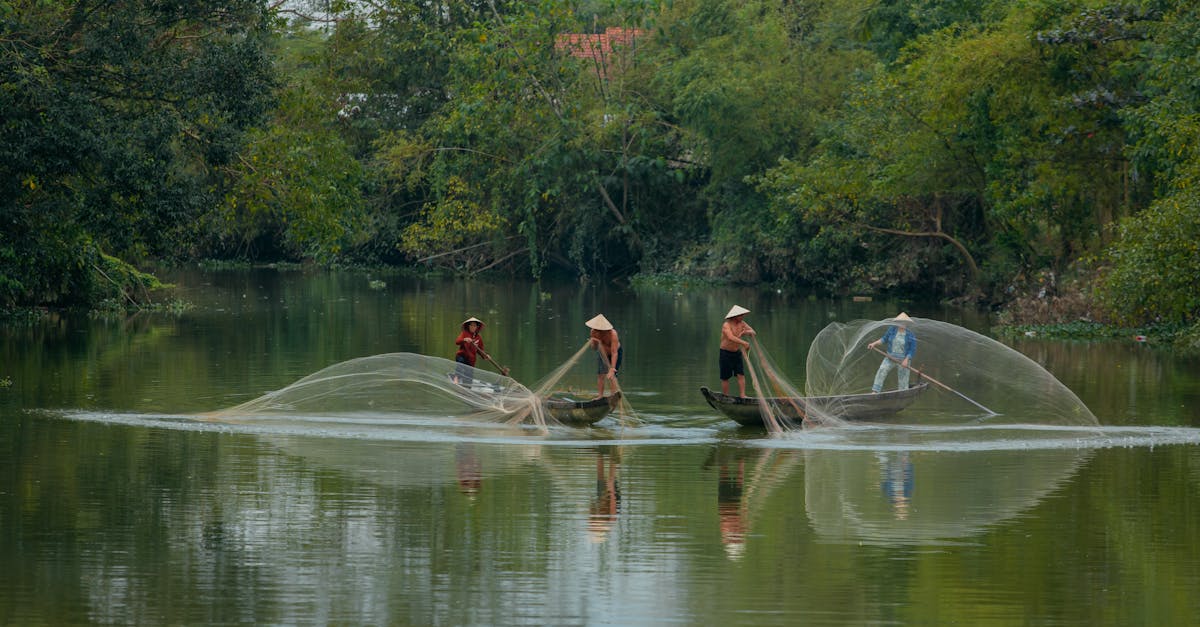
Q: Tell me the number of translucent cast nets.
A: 2